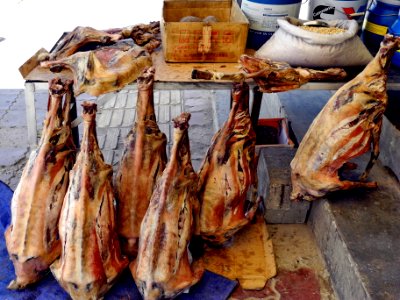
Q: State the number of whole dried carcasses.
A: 6